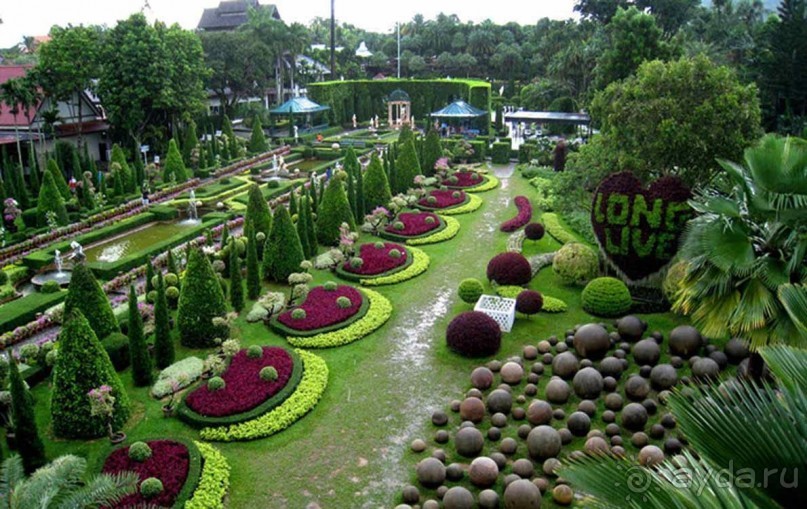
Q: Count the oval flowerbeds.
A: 7